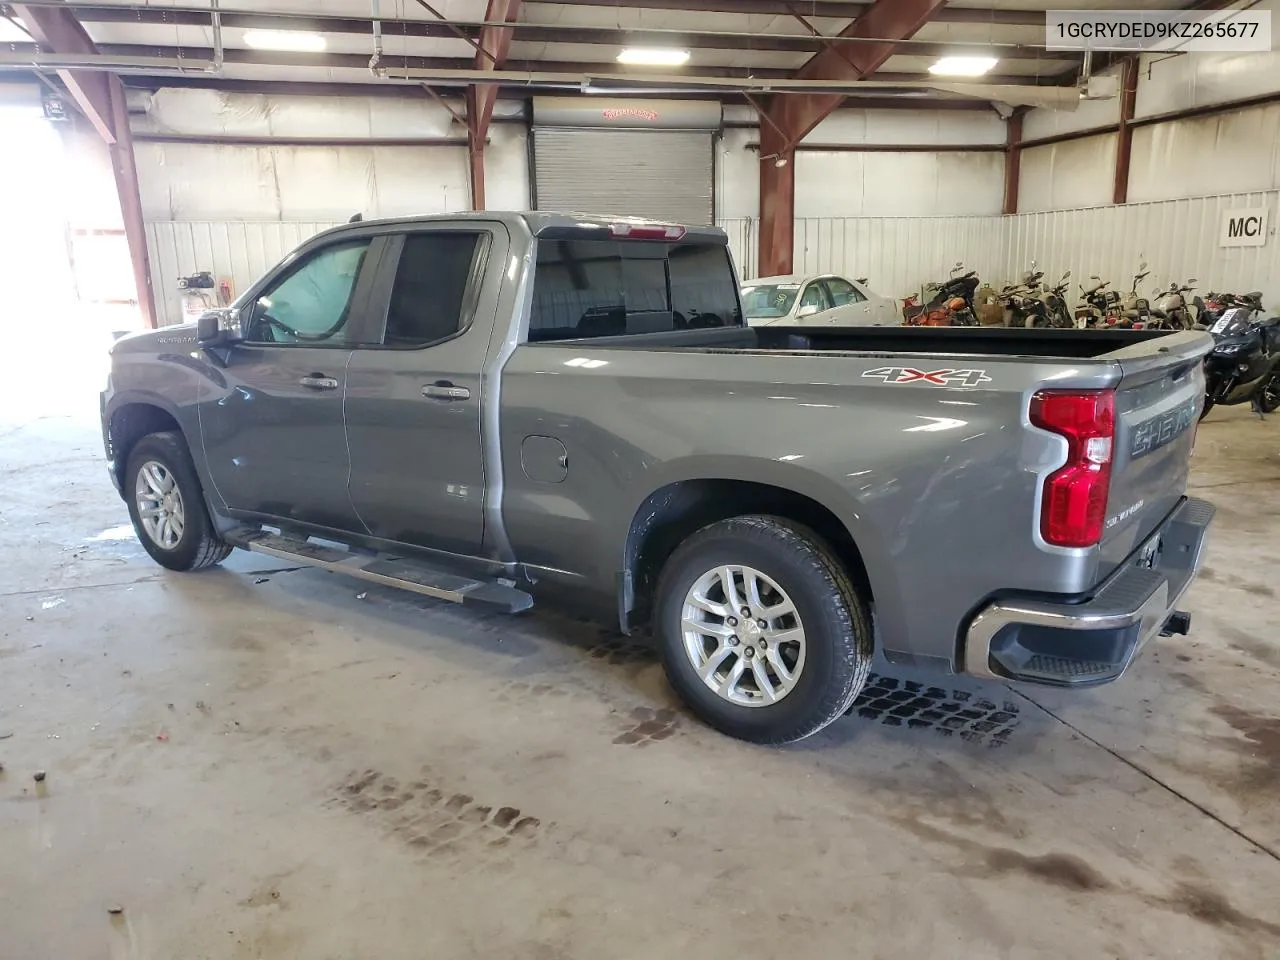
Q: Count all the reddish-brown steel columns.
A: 5